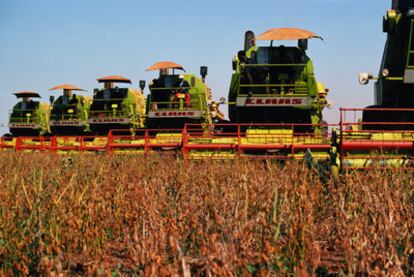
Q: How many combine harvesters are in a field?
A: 6